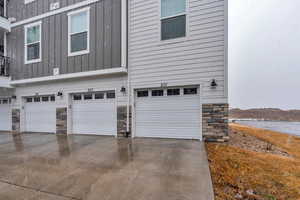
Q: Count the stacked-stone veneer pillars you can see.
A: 4